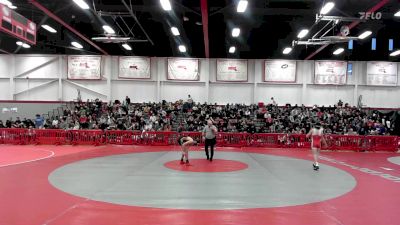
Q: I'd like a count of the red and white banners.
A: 7